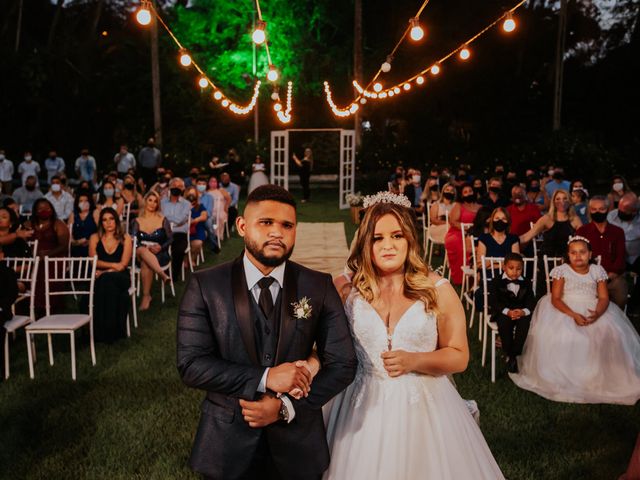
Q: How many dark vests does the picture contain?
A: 1